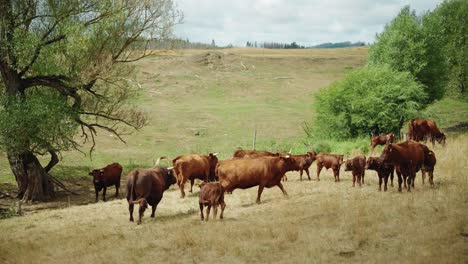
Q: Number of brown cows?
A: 14